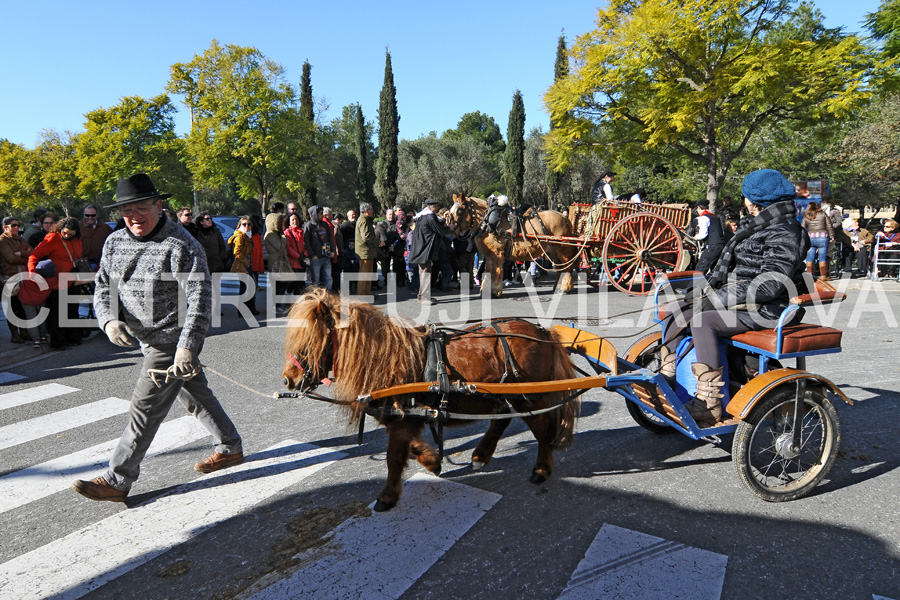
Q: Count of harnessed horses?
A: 2